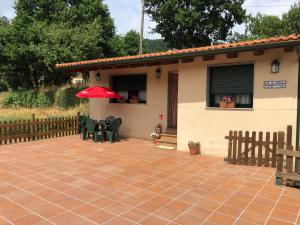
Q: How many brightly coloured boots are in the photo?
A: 0